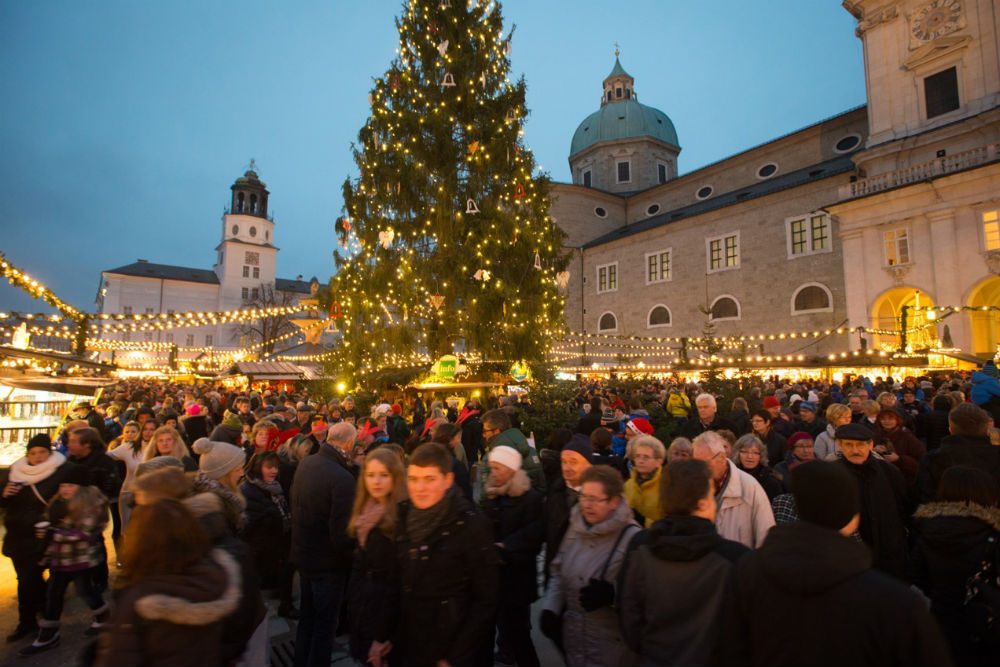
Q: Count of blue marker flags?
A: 0